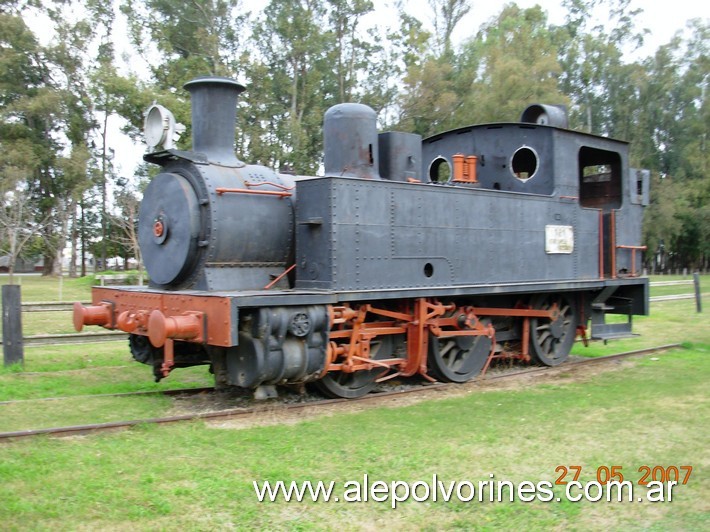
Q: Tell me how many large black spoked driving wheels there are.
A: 3